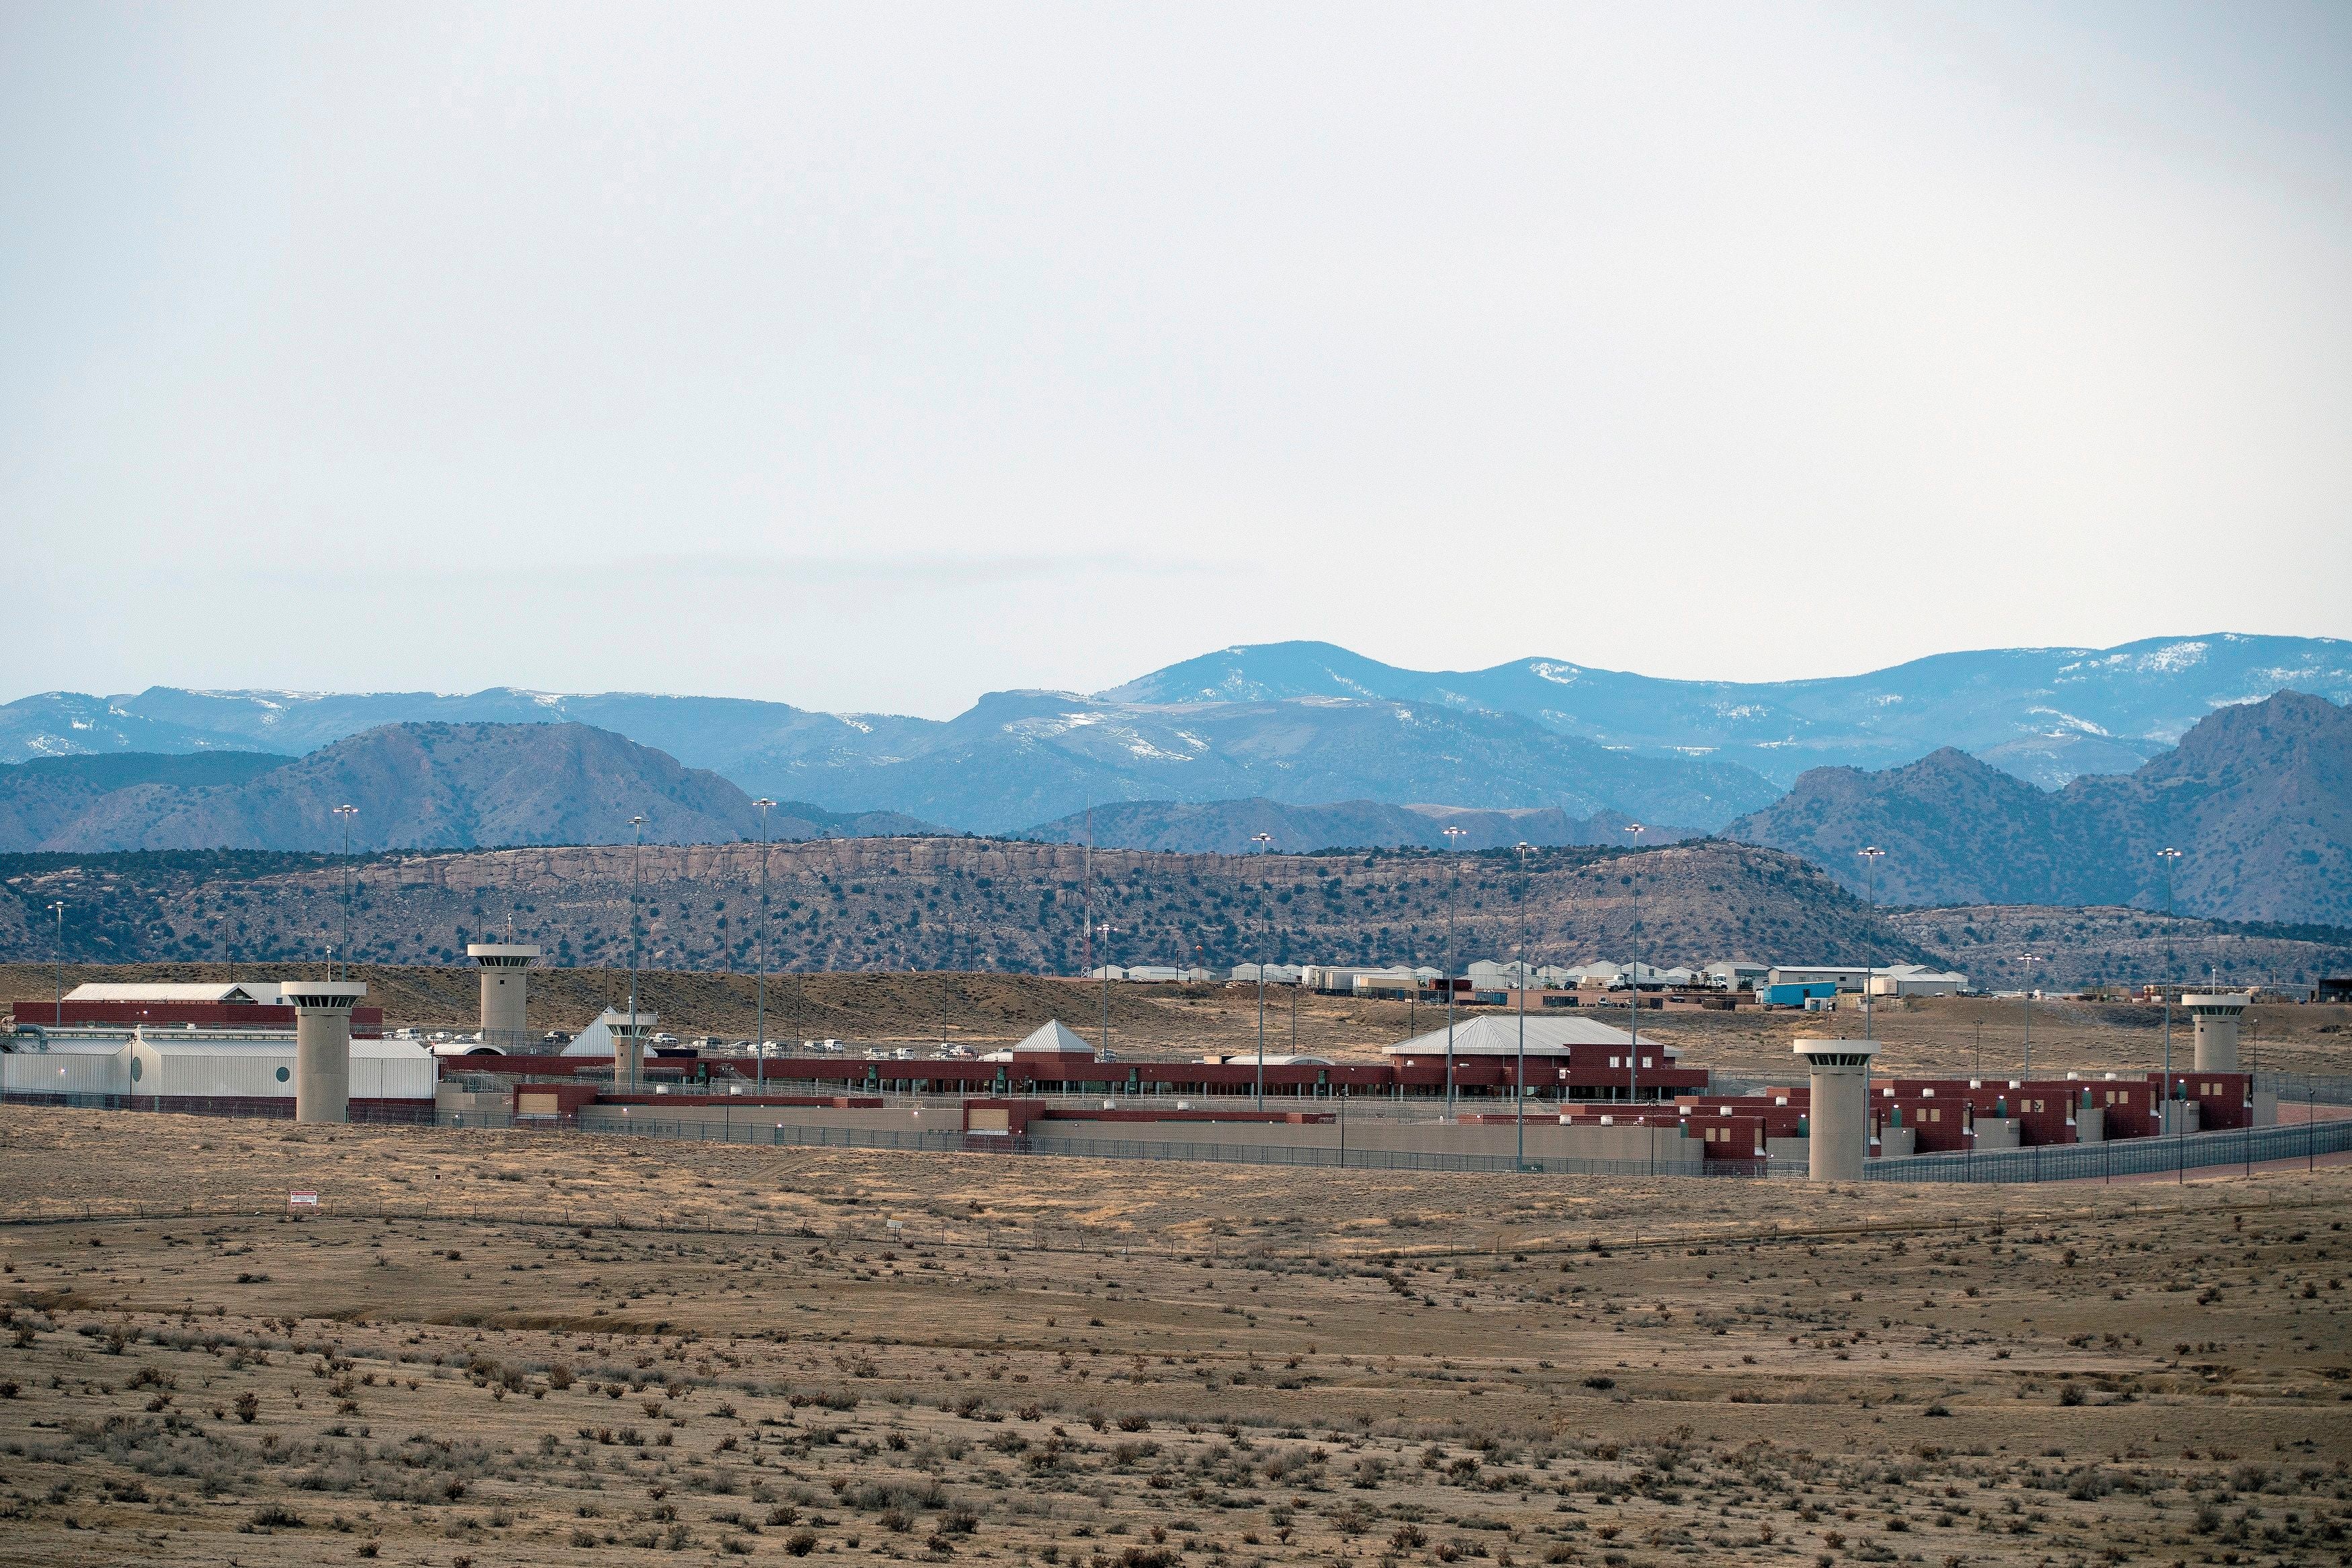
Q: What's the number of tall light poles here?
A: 12